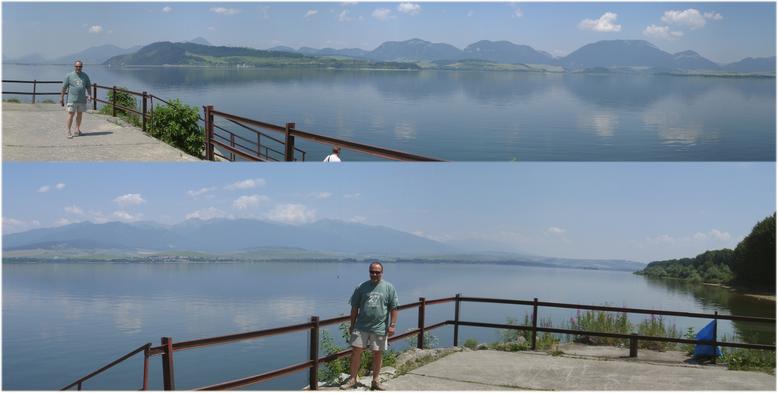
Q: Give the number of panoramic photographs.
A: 2